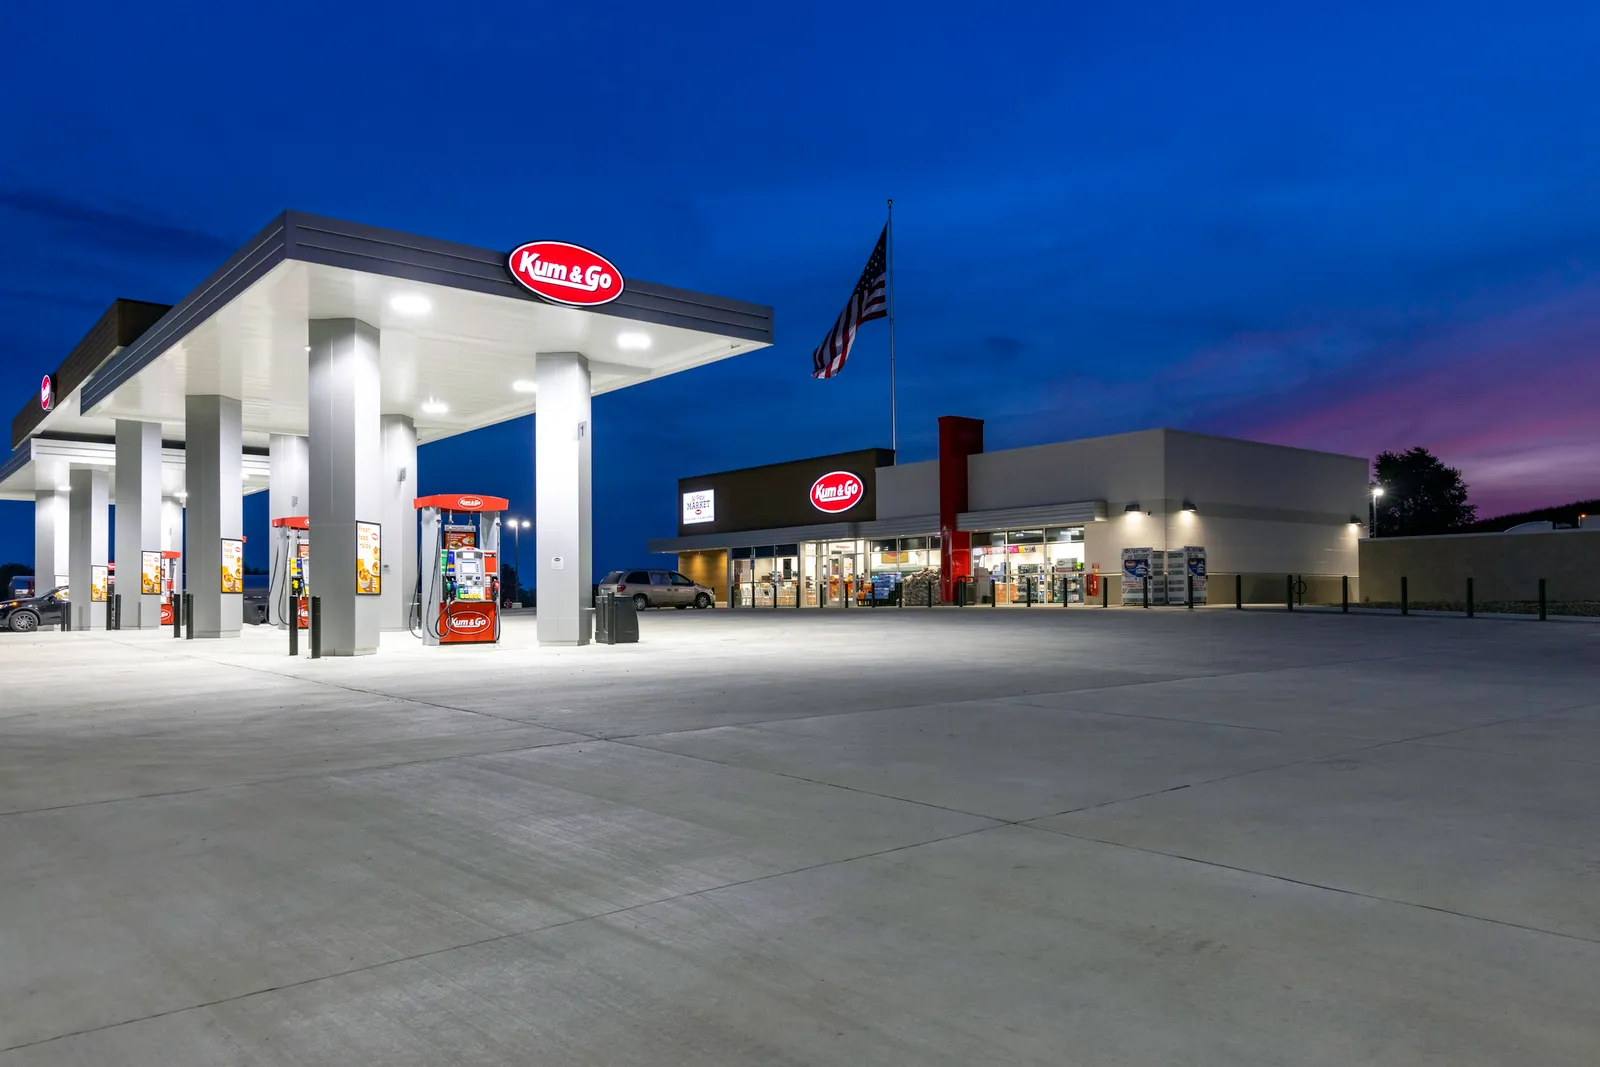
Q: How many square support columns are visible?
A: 9